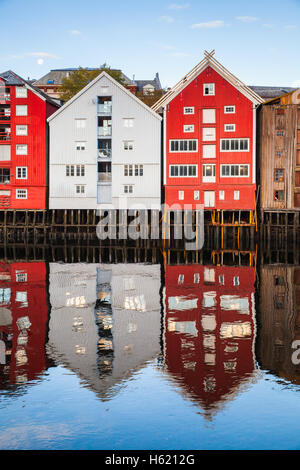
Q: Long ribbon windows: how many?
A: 4